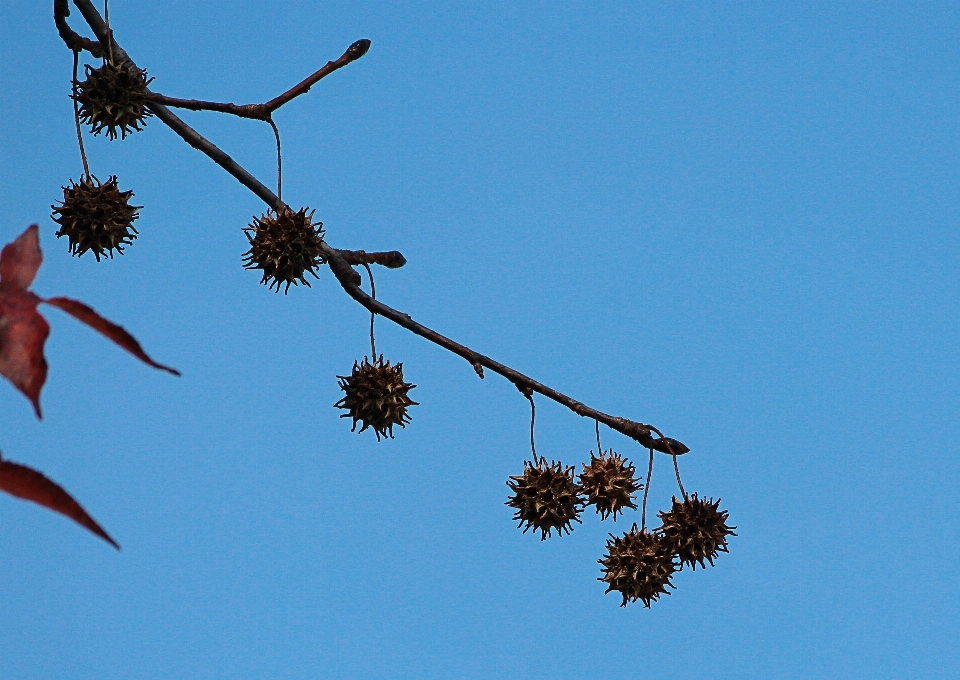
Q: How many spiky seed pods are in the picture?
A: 8